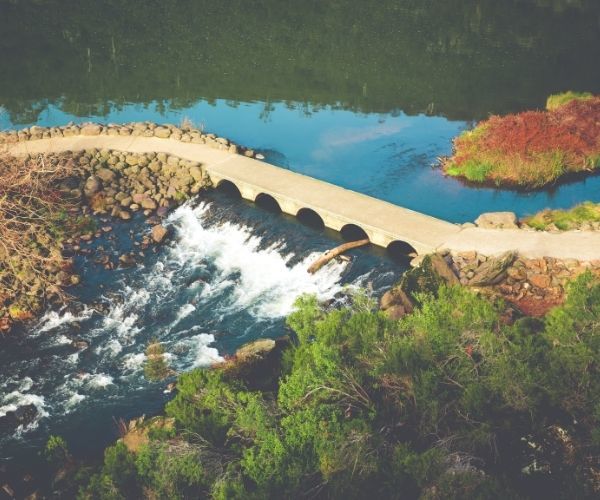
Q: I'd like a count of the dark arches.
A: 5